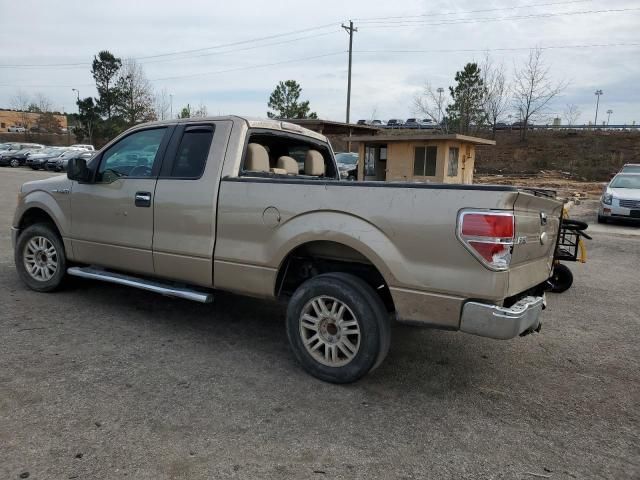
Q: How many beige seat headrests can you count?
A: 3